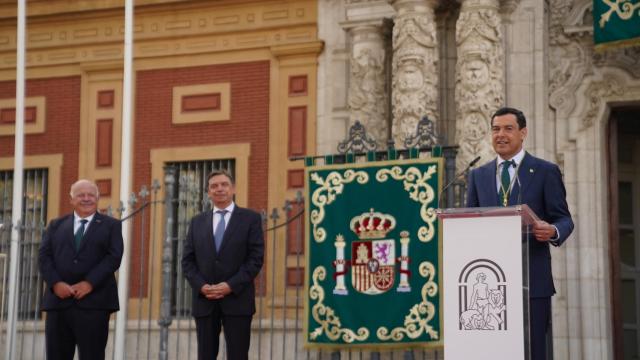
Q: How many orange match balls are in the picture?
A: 0